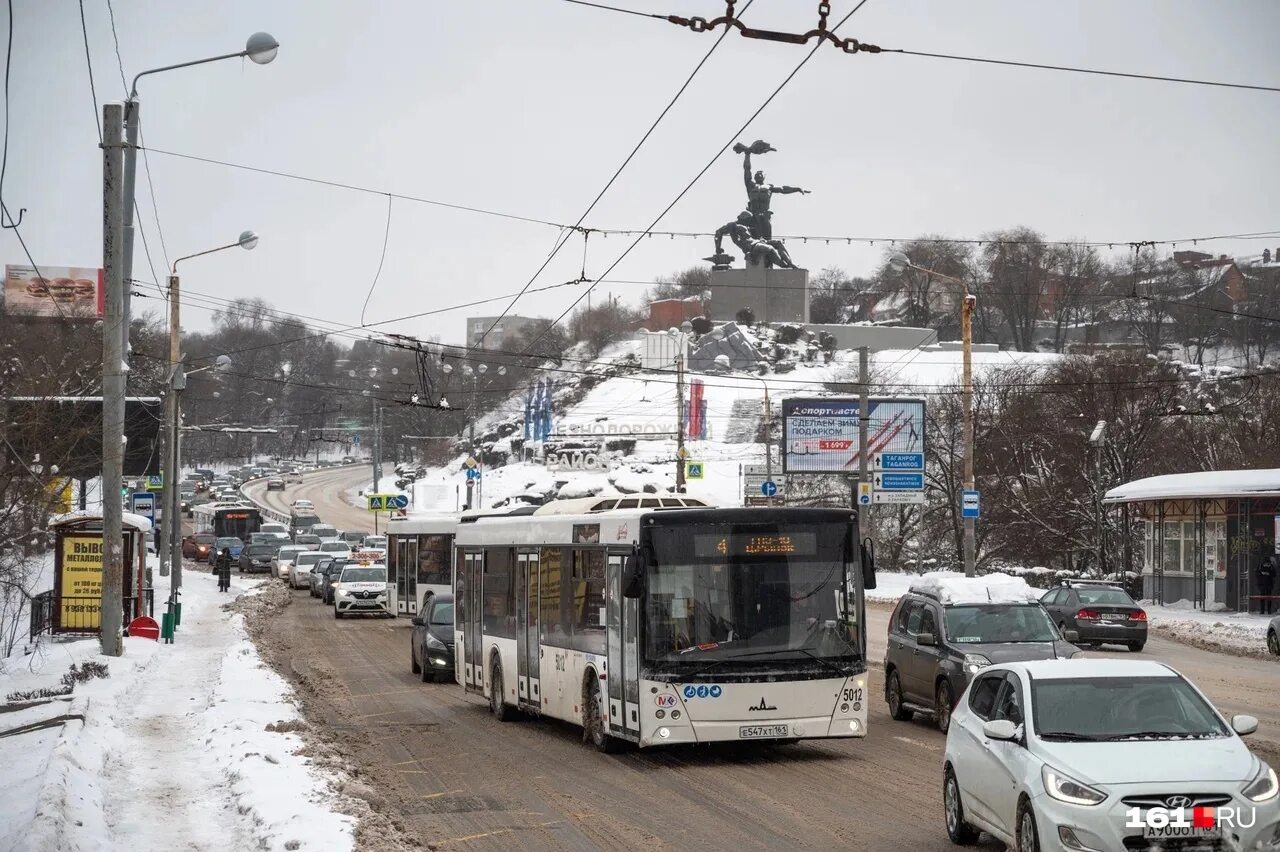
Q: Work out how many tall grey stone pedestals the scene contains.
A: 1